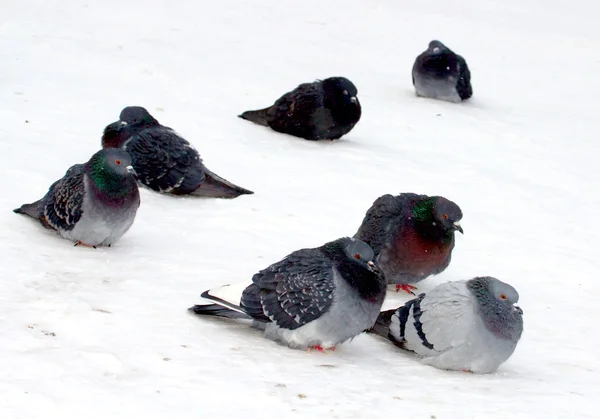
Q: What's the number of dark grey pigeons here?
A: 6